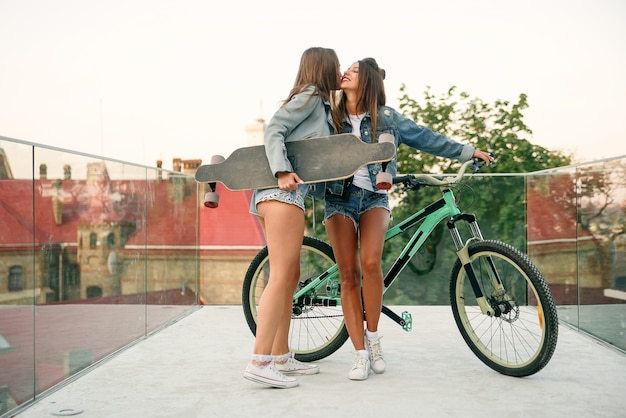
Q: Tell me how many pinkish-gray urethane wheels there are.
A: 4